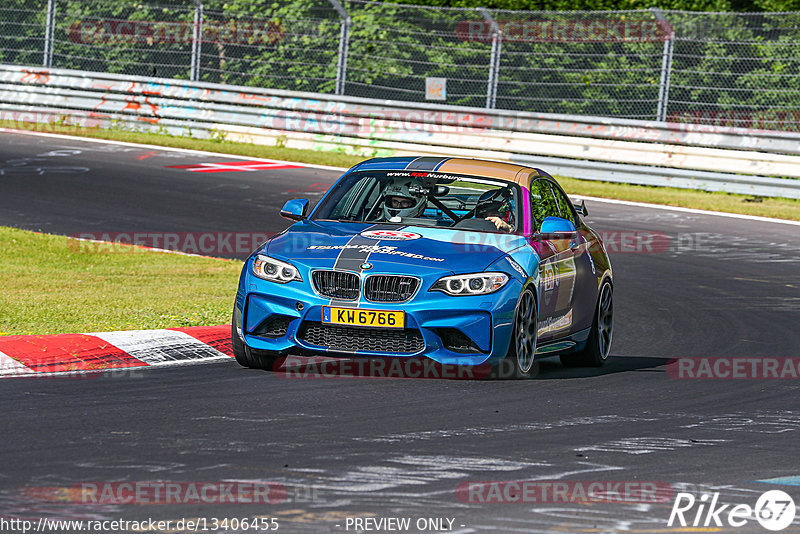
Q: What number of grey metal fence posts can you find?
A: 5